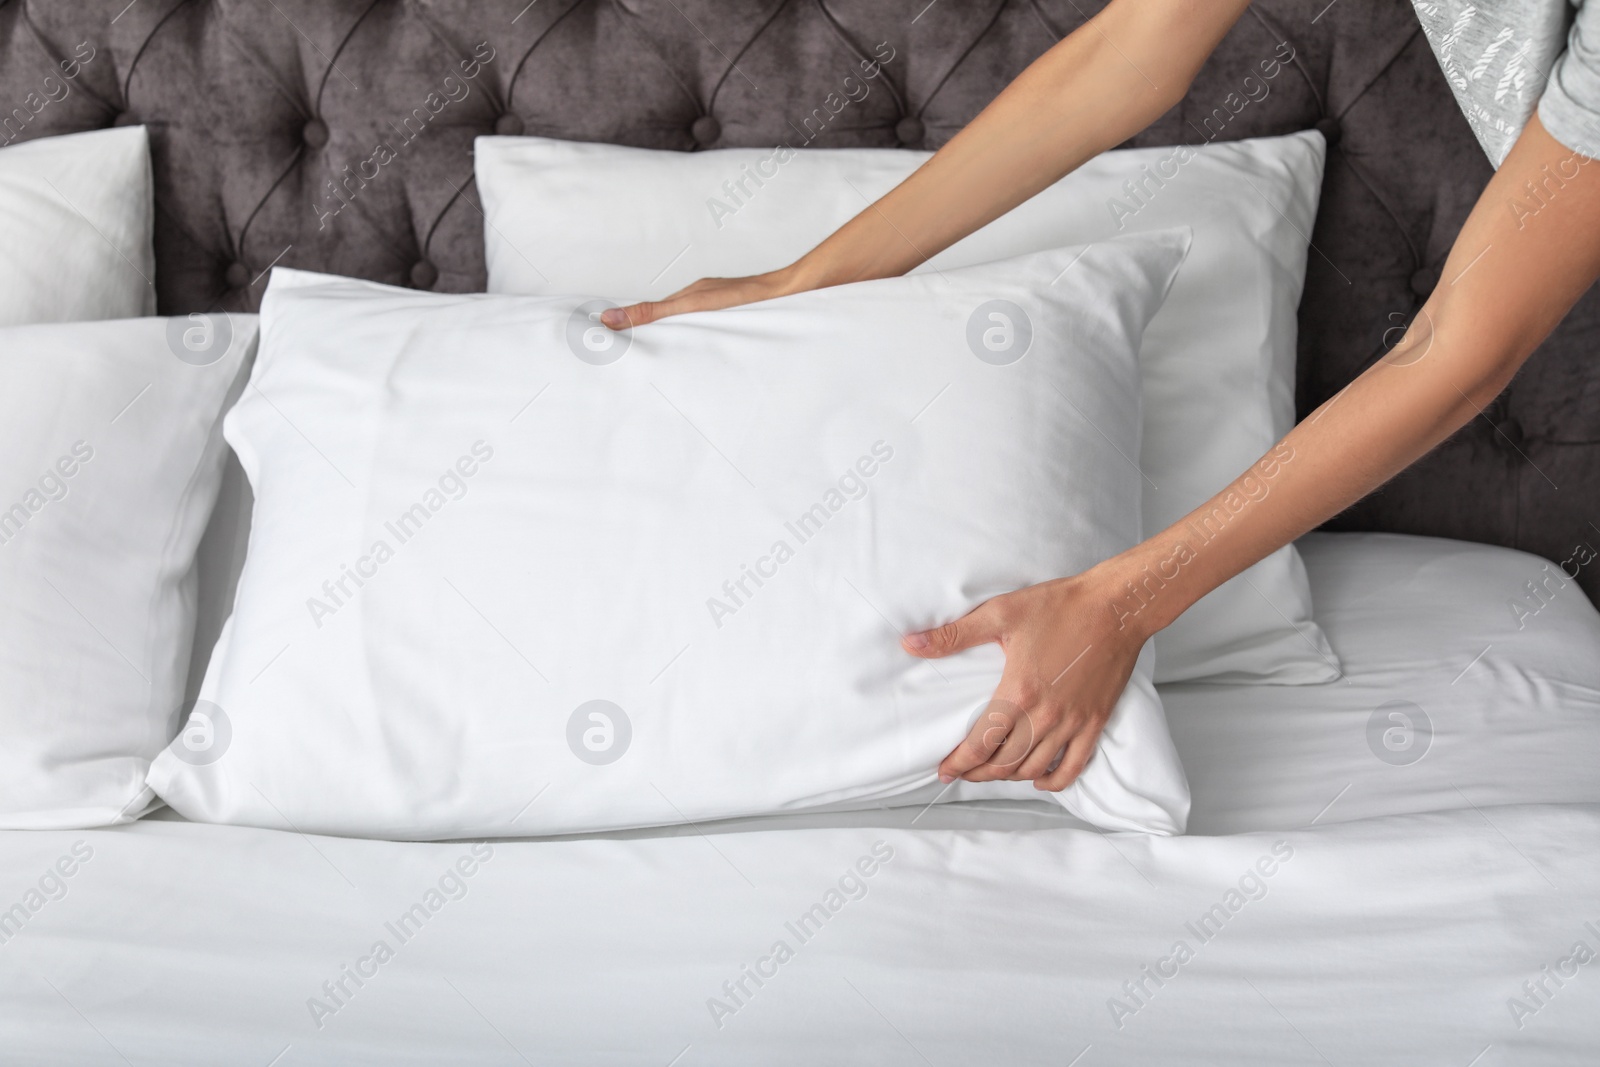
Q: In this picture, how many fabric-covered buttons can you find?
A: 10